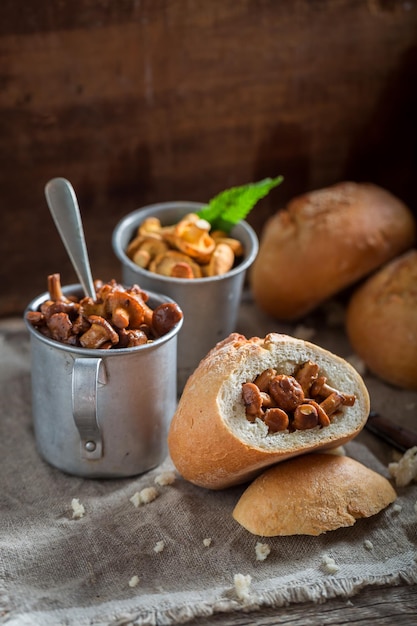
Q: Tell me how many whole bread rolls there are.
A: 2